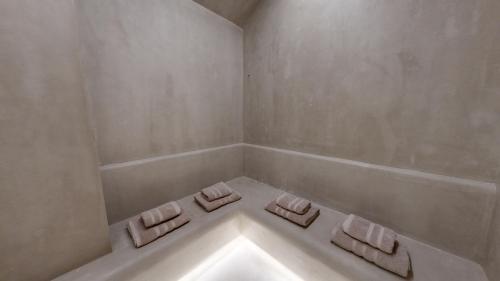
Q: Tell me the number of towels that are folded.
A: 8